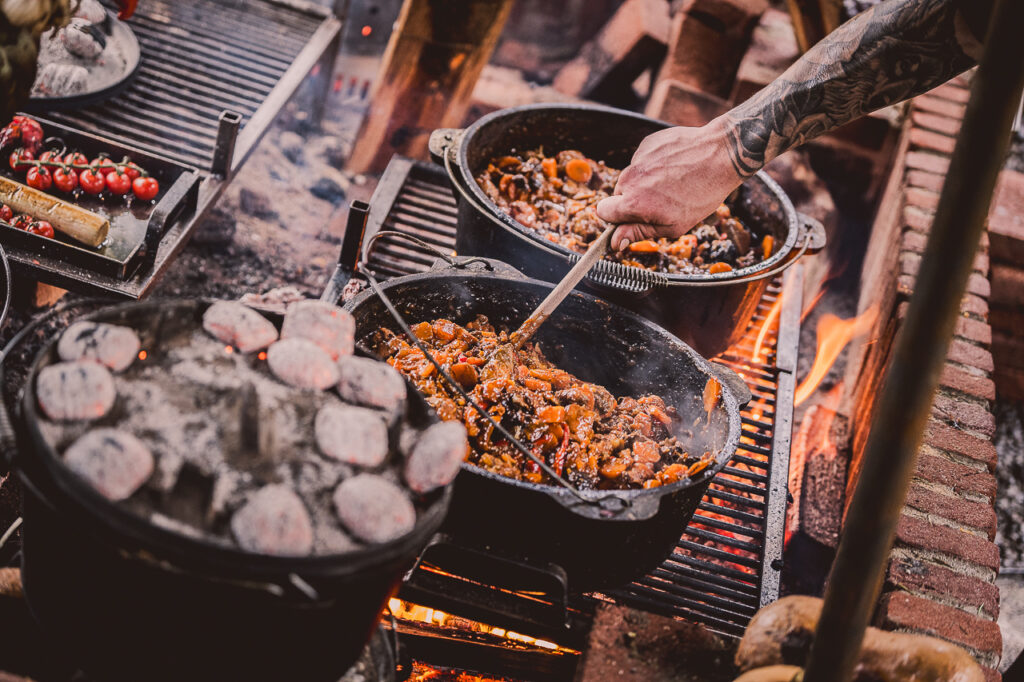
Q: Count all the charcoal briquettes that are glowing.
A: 11